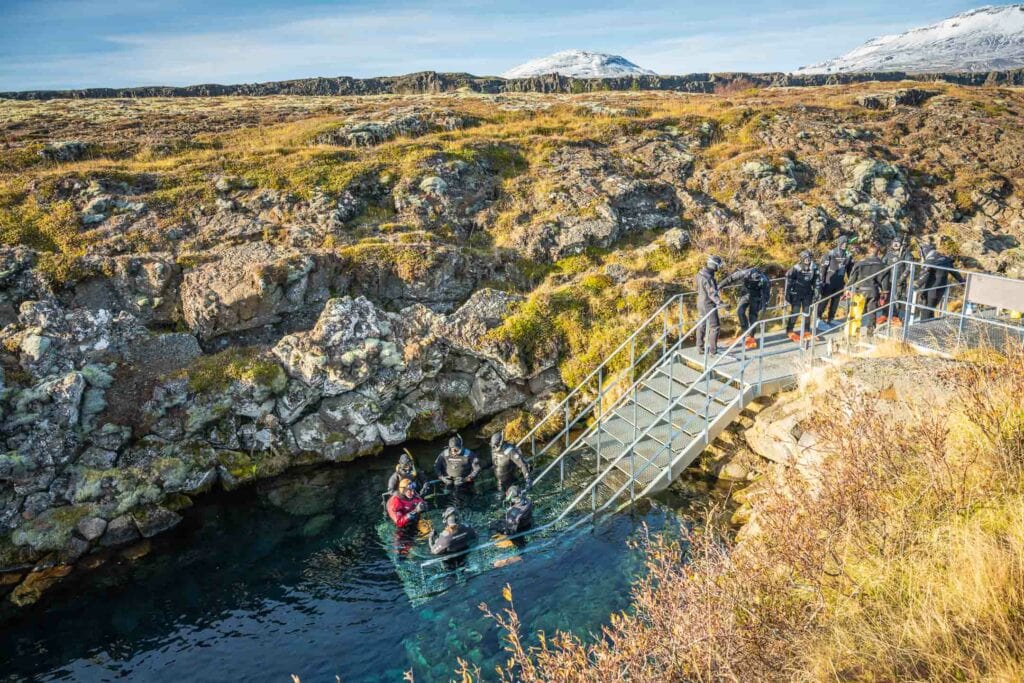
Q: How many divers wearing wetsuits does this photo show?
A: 13